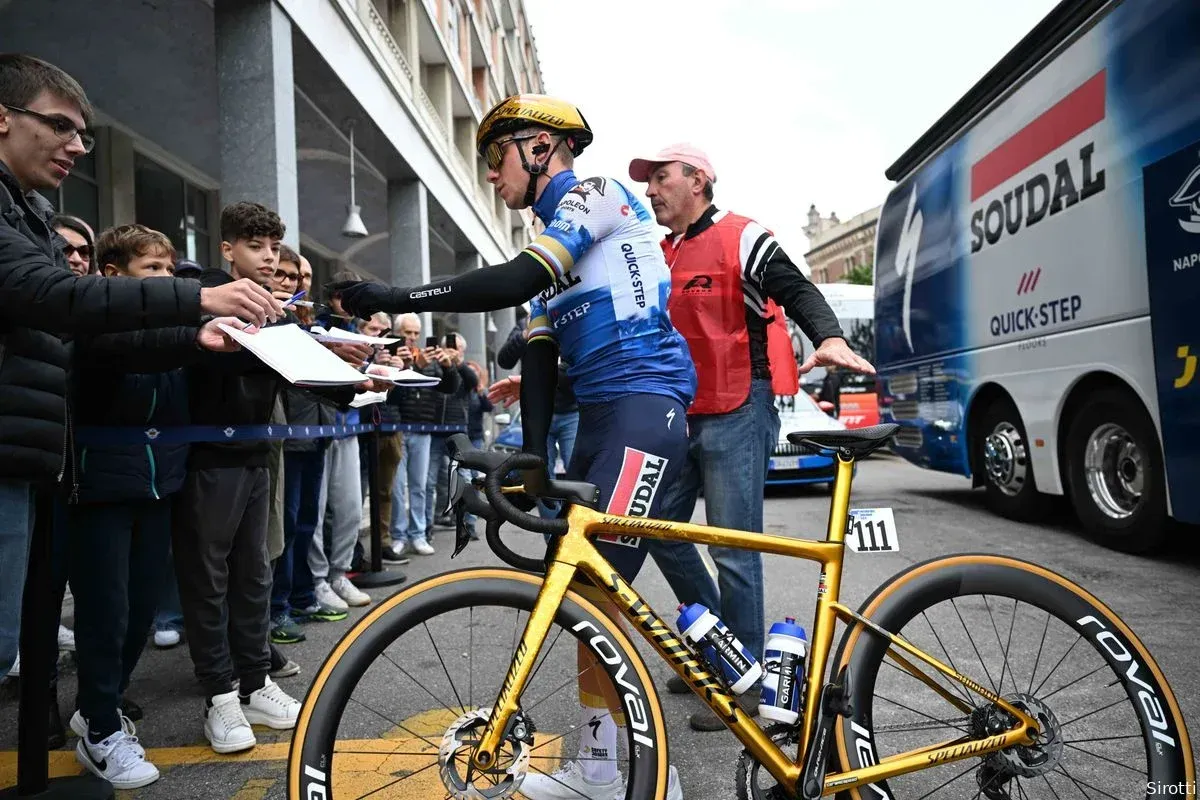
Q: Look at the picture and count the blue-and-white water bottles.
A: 2